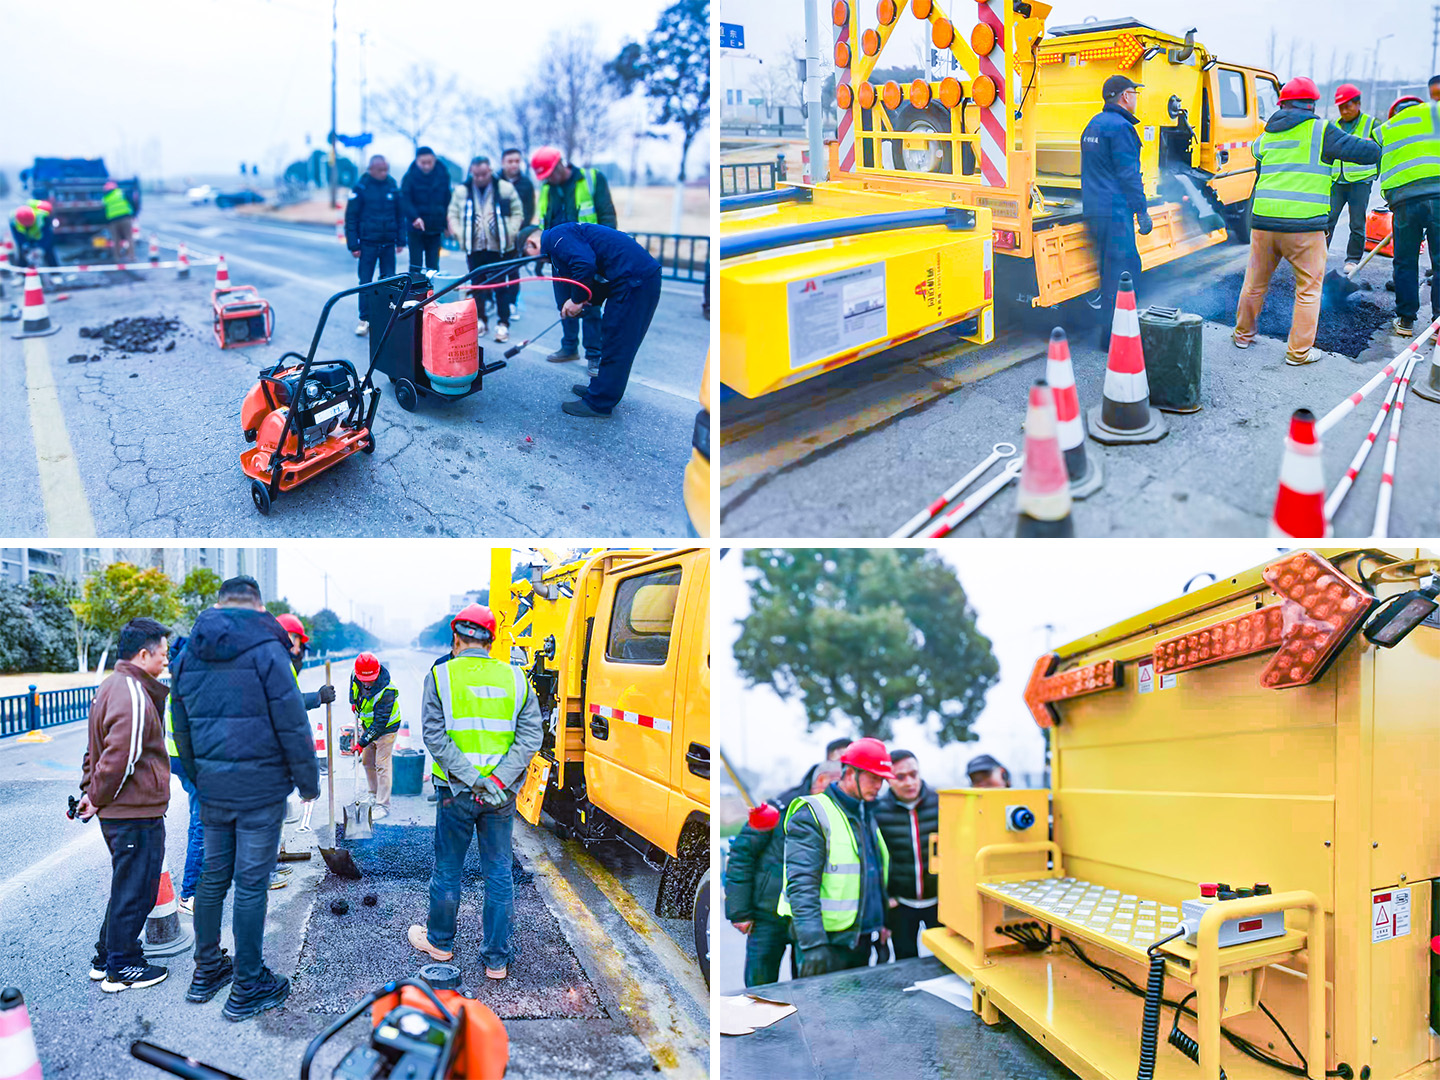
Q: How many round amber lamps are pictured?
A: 14